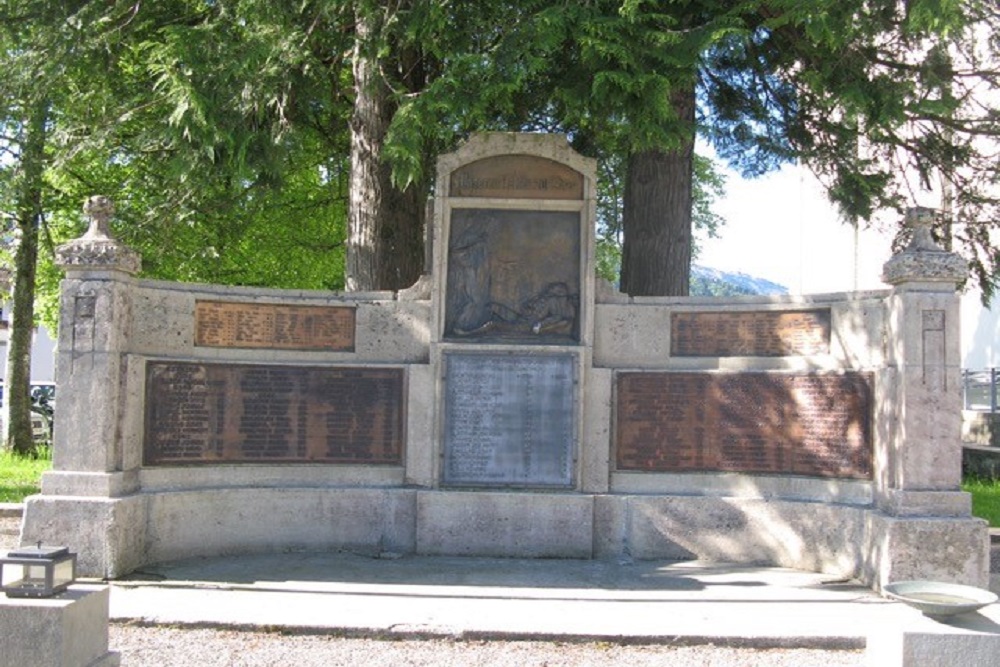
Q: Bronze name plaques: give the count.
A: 4